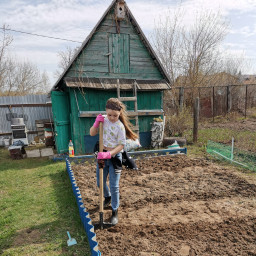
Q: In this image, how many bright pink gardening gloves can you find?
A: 2